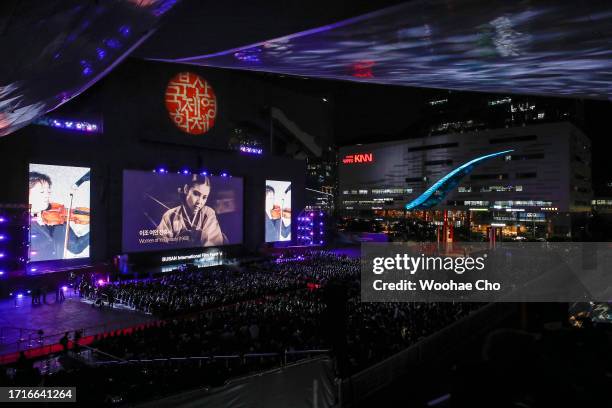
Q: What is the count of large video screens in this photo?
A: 3